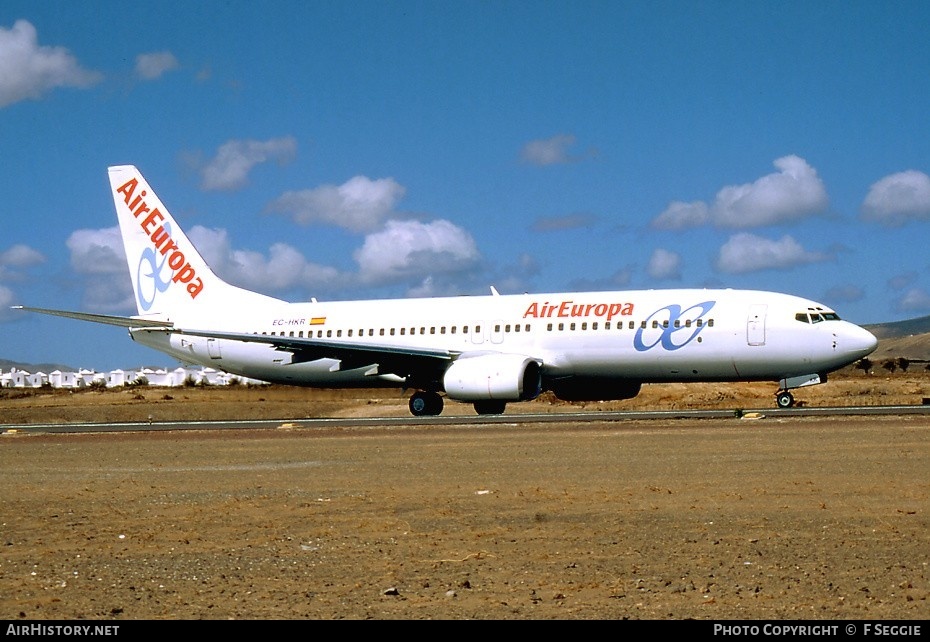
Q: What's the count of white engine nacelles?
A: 1